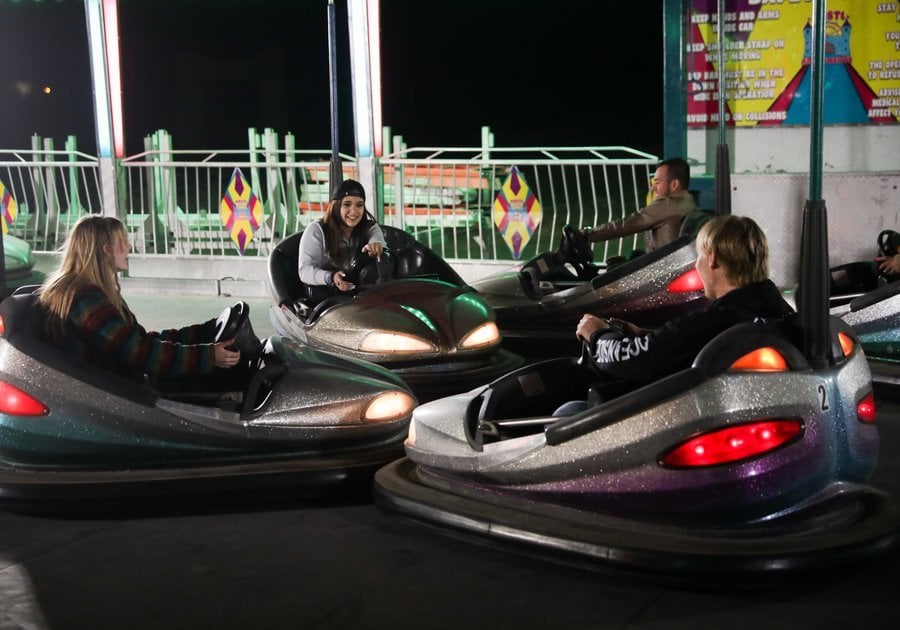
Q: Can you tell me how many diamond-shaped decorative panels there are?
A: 3